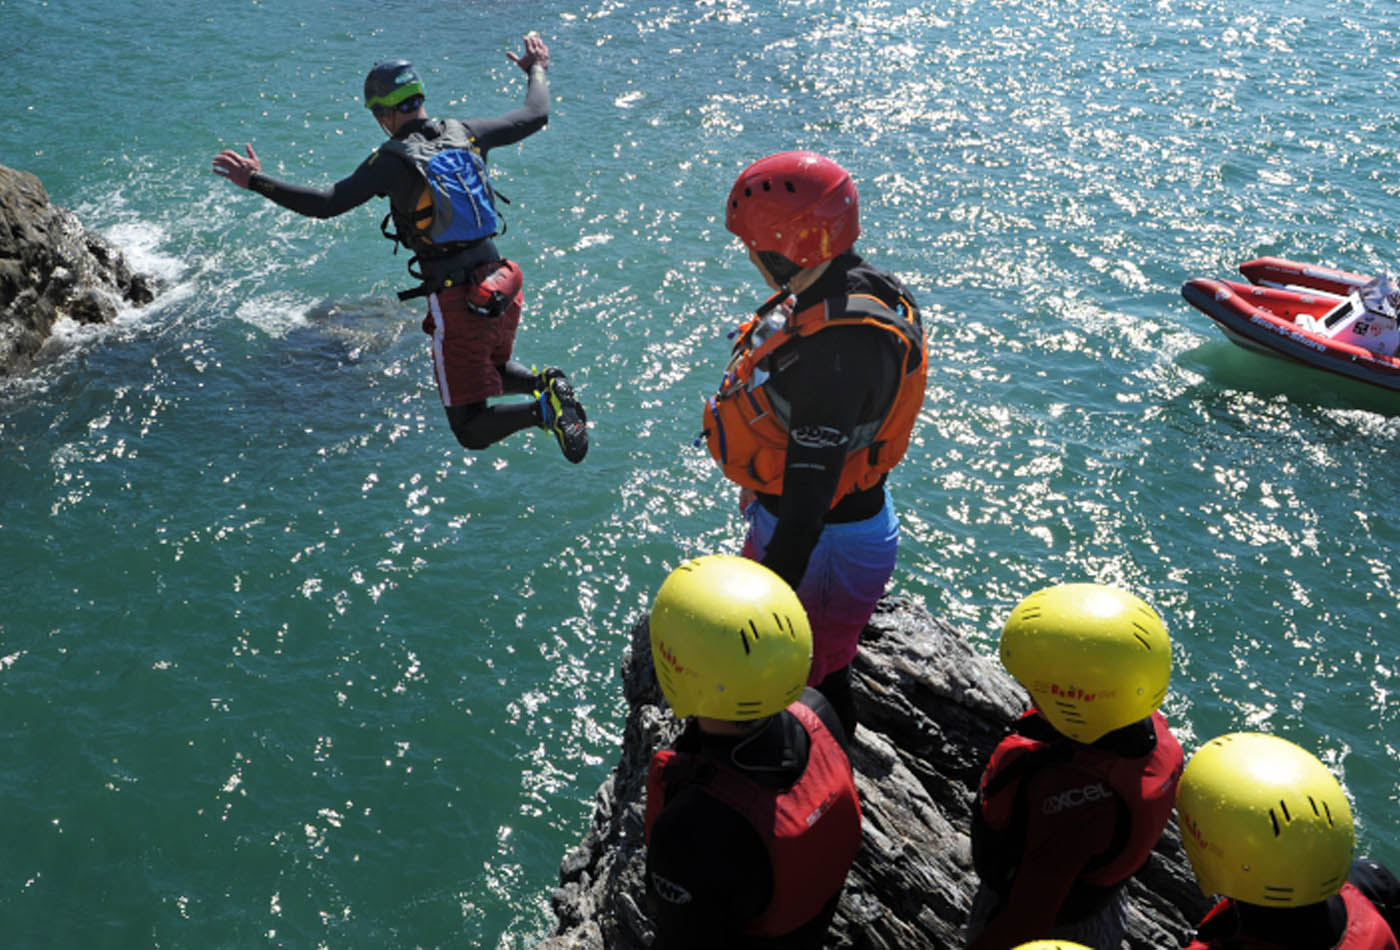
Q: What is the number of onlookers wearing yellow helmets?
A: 4